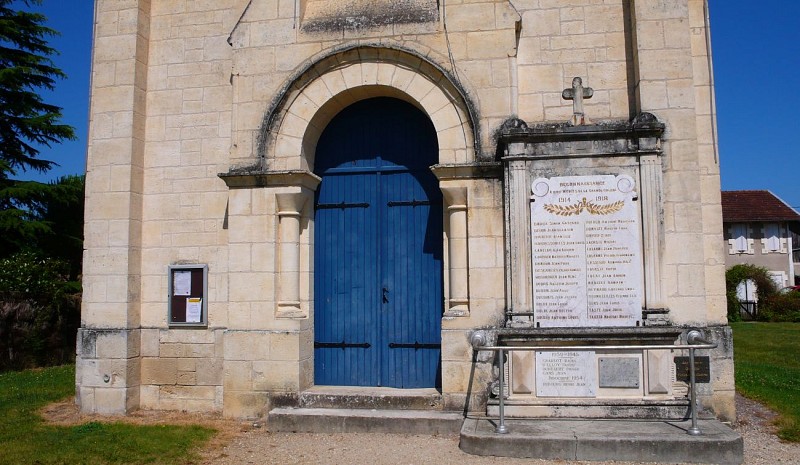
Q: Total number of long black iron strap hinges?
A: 4